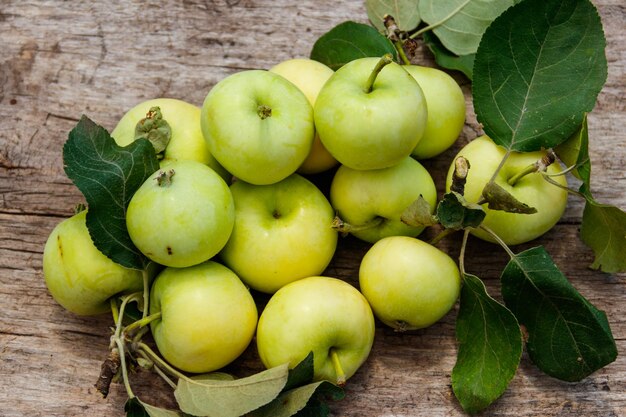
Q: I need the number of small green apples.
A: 13